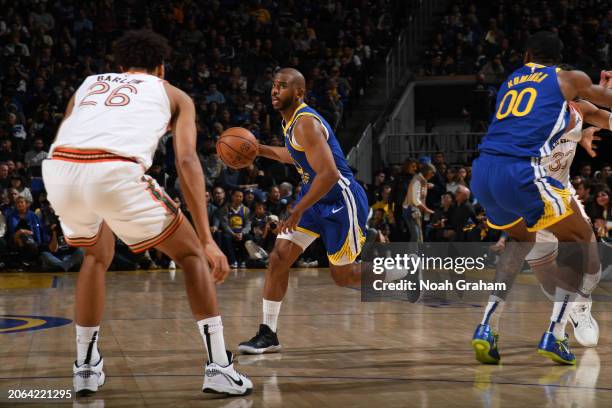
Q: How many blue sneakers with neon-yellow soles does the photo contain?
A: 2